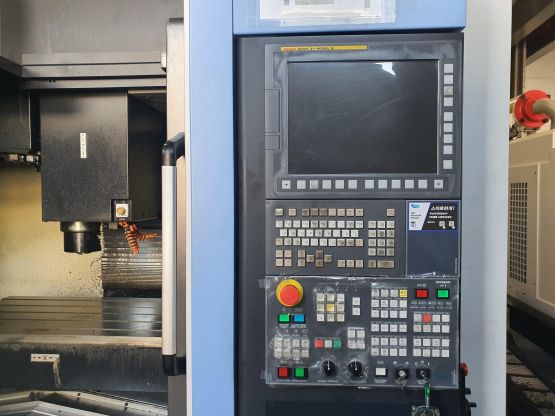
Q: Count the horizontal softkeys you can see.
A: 12